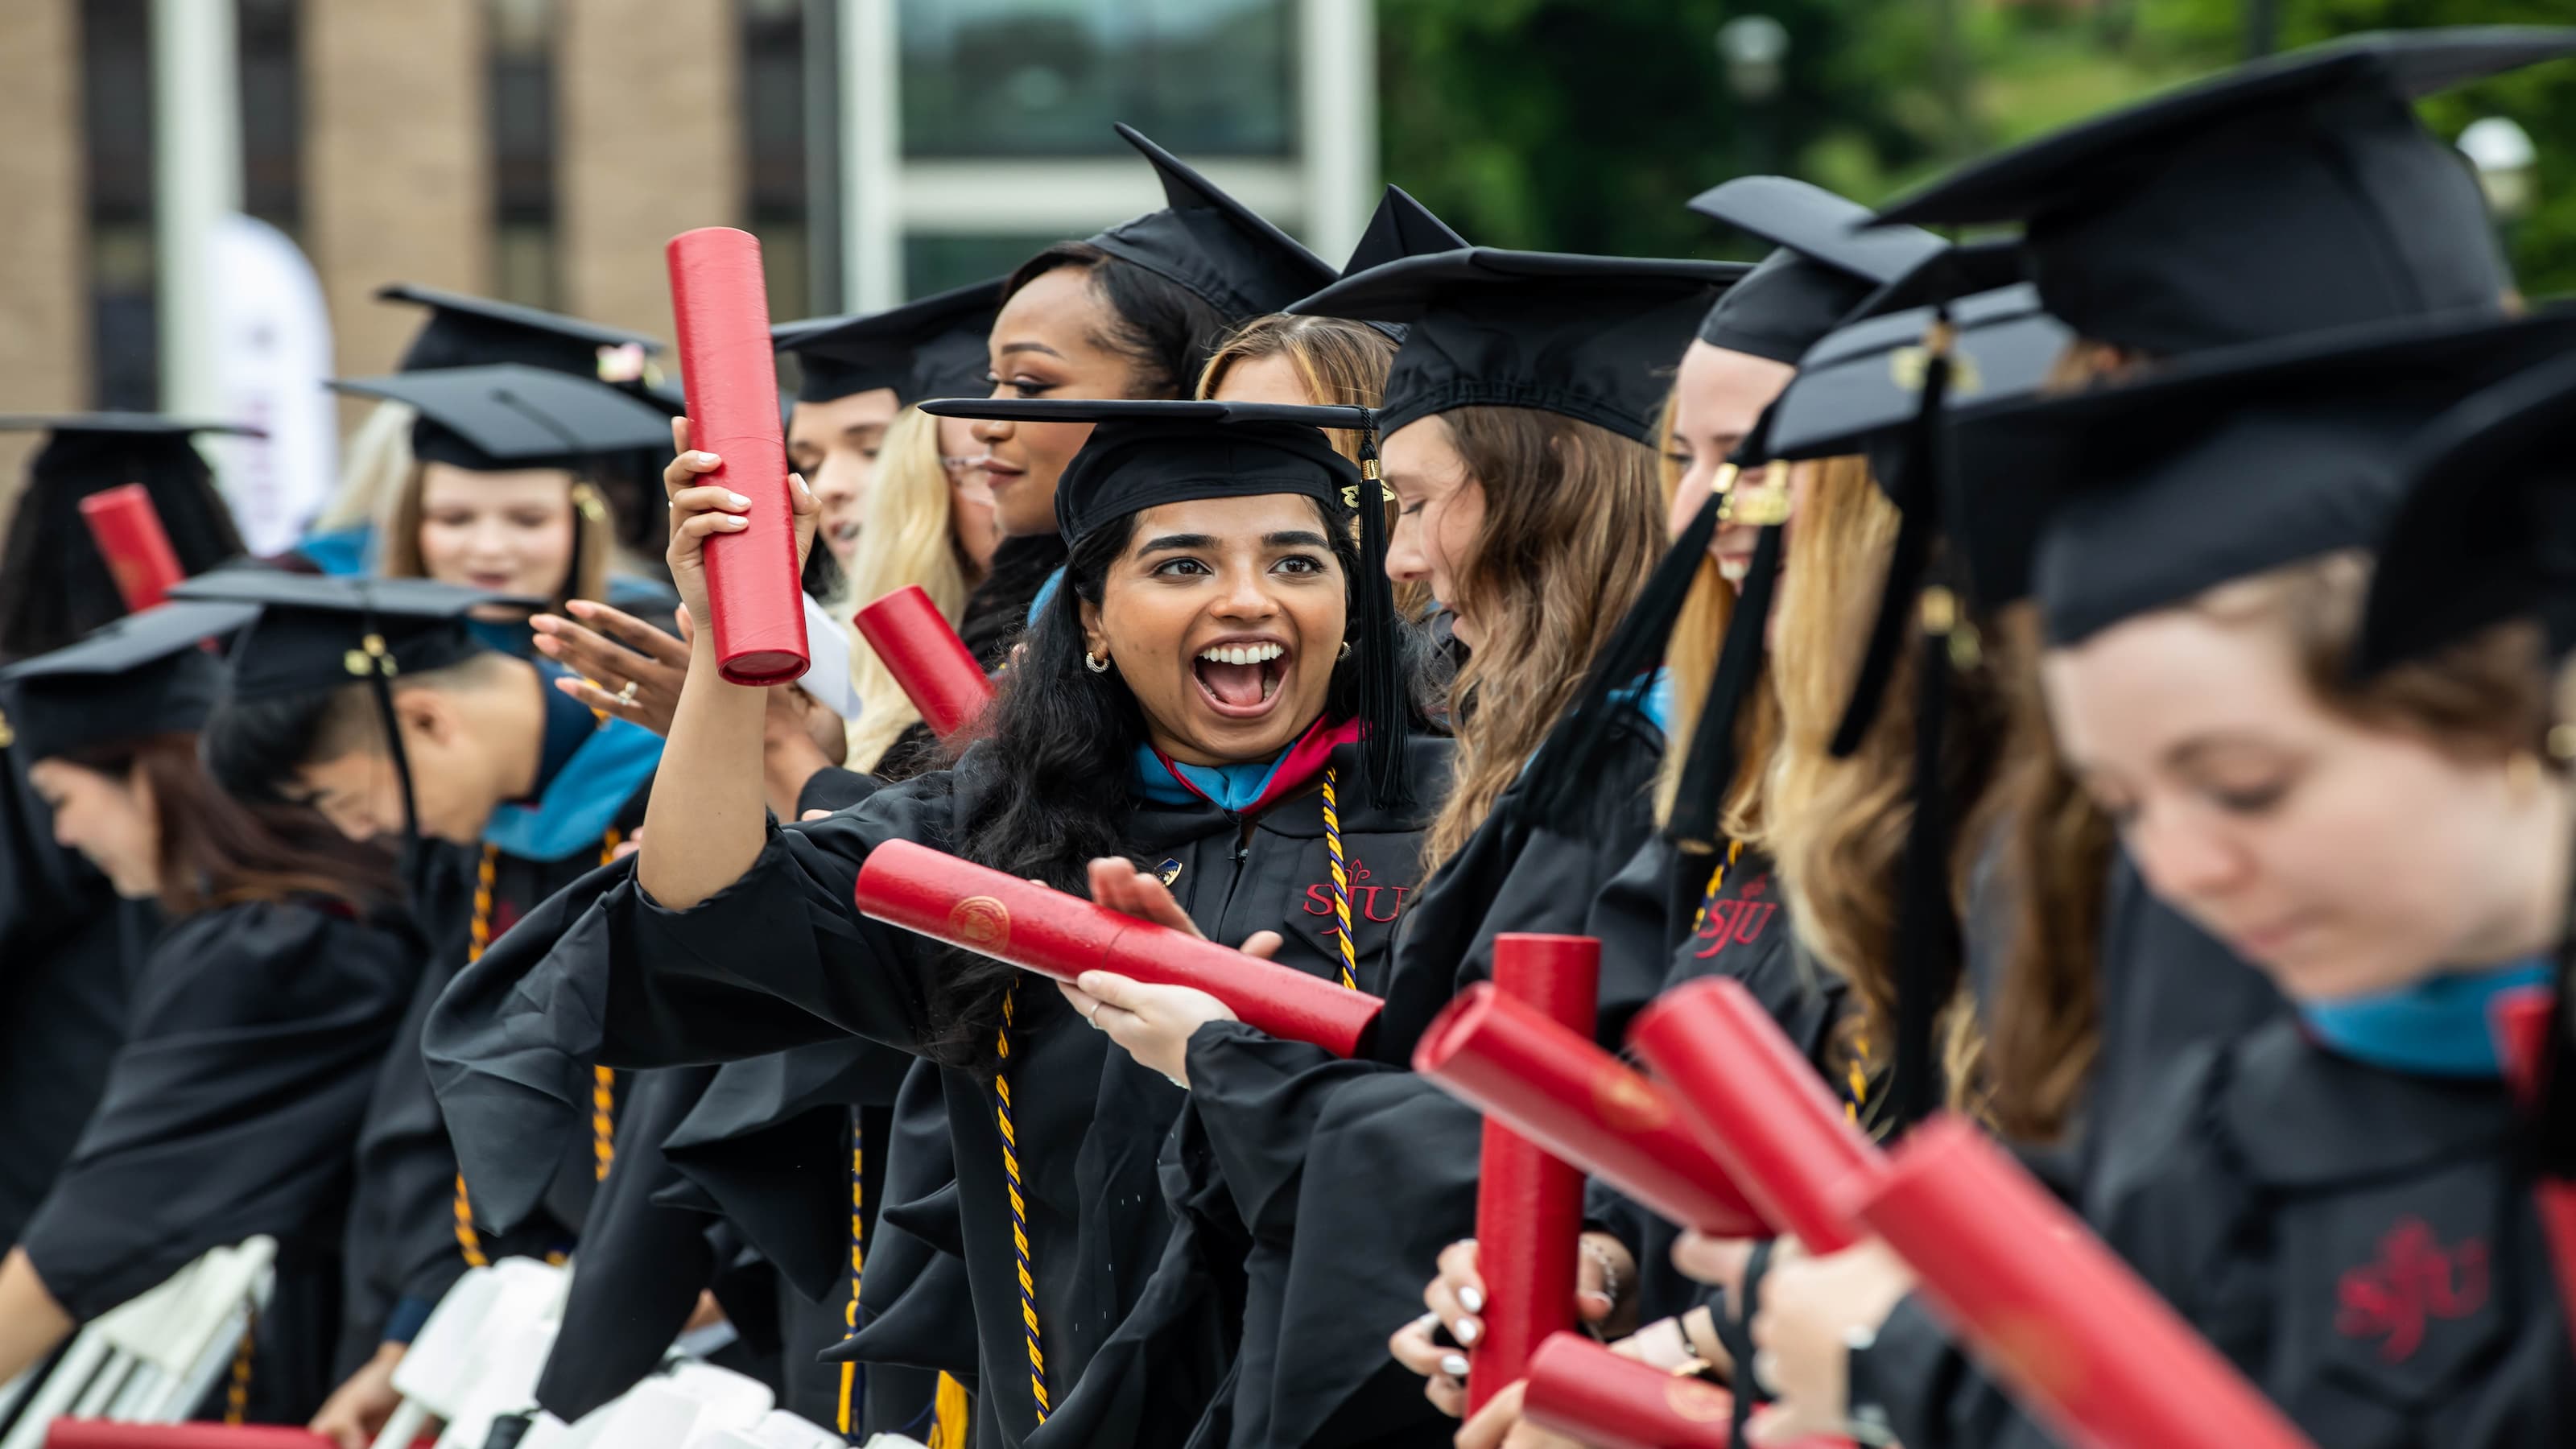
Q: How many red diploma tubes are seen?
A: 11